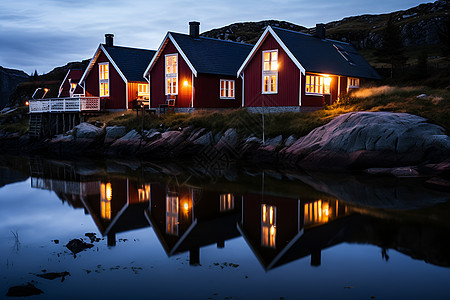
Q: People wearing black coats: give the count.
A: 0